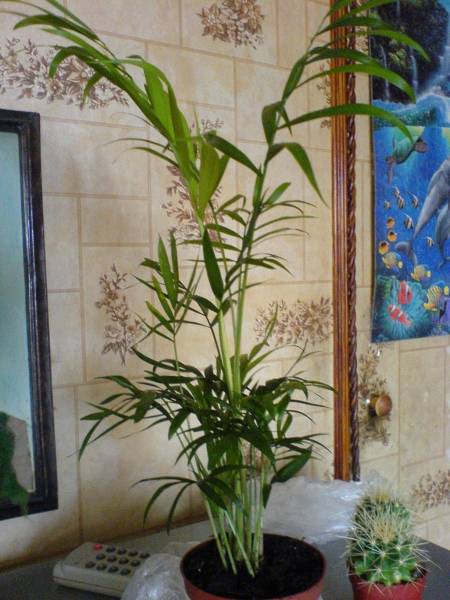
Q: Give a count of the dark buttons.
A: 12